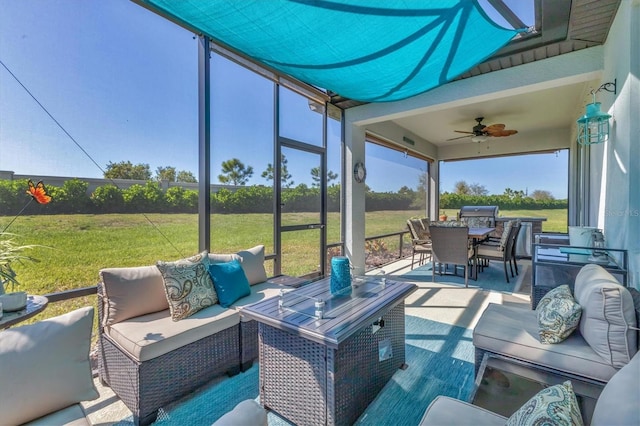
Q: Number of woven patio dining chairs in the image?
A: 6